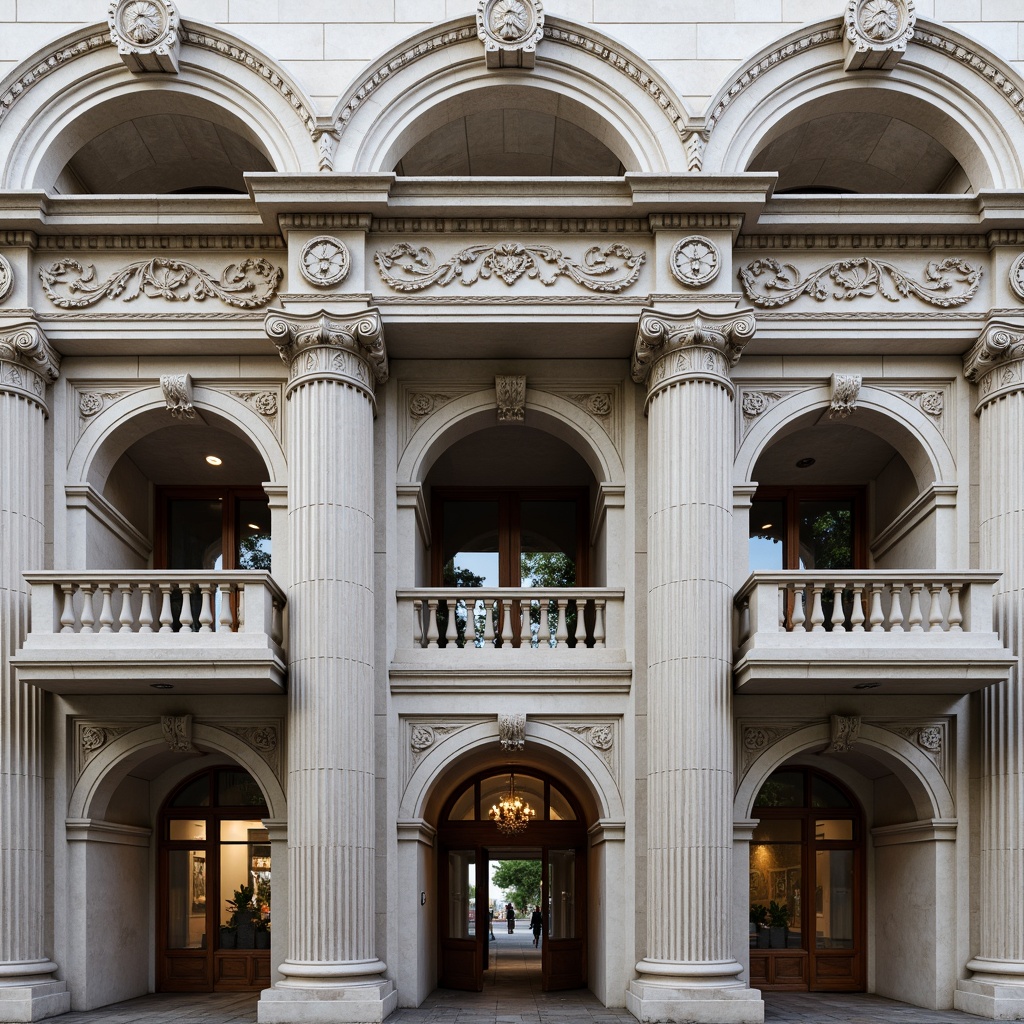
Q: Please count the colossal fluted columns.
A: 4